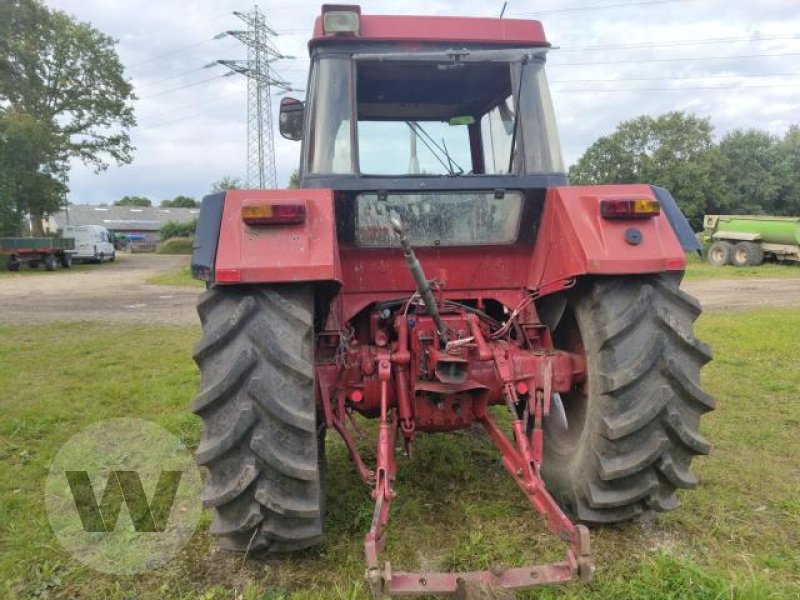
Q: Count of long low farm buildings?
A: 1